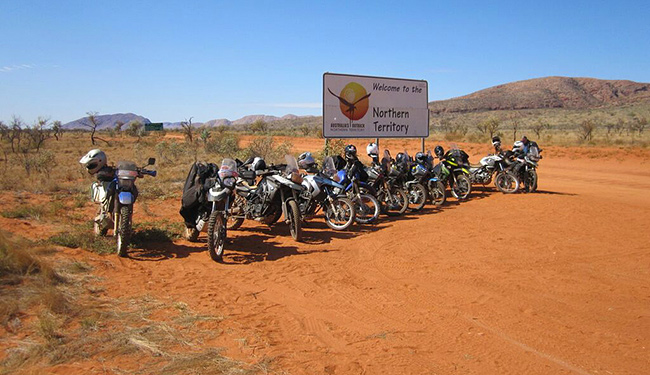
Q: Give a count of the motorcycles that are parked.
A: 11